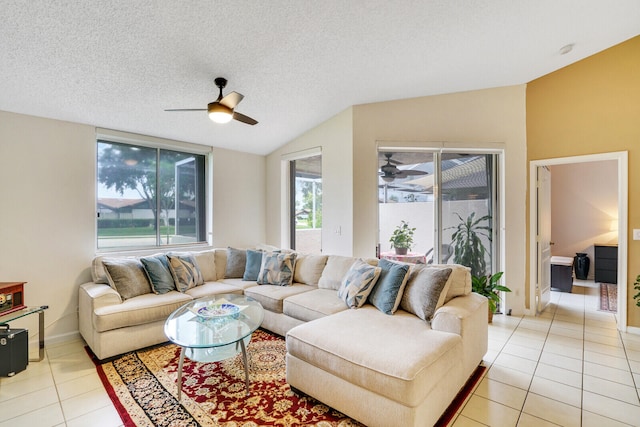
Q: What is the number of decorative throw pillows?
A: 9